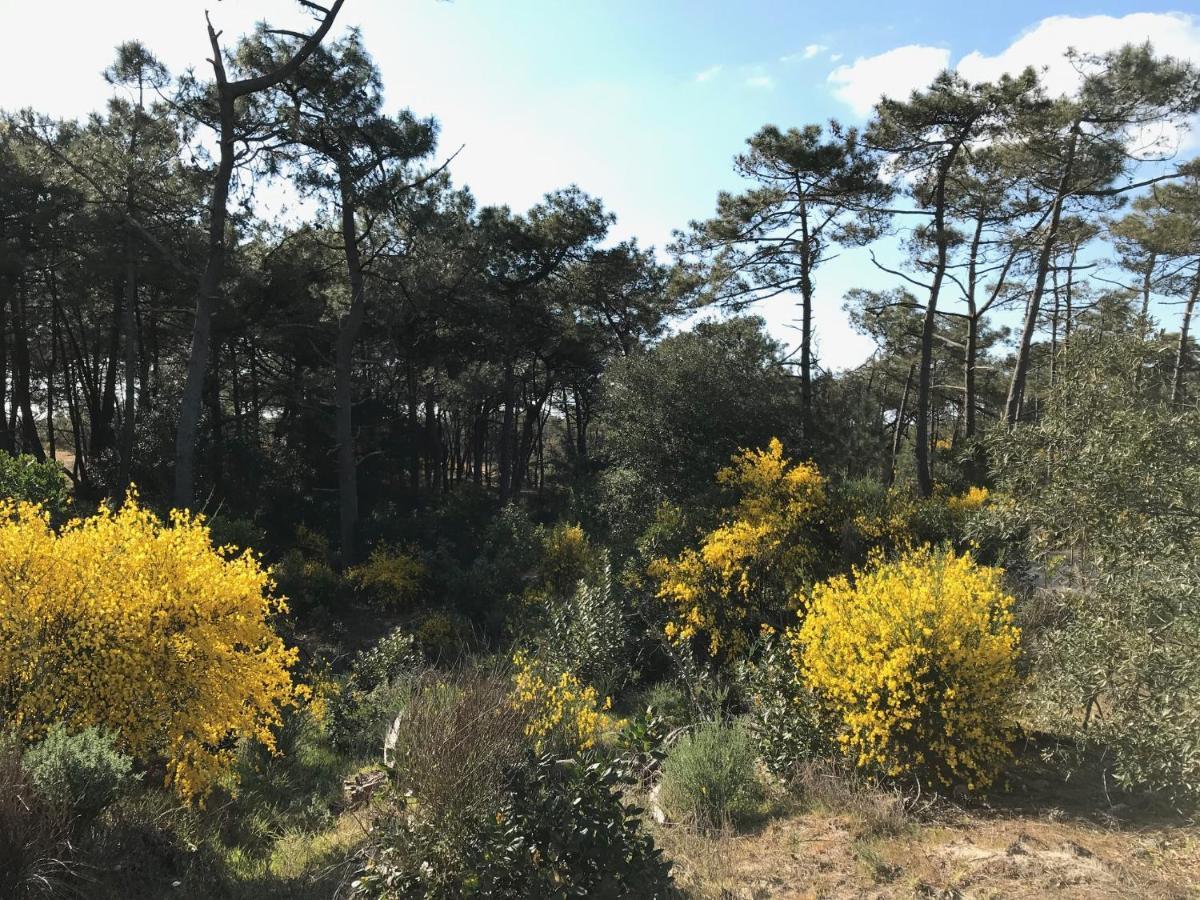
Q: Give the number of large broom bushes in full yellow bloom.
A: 3